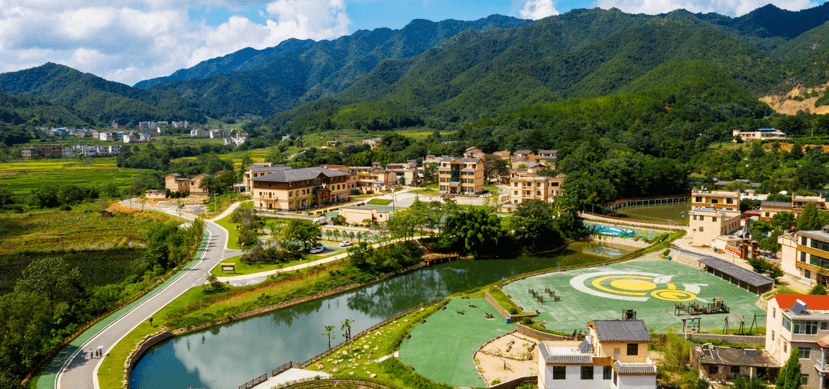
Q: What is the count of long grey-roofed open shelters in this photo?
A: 1